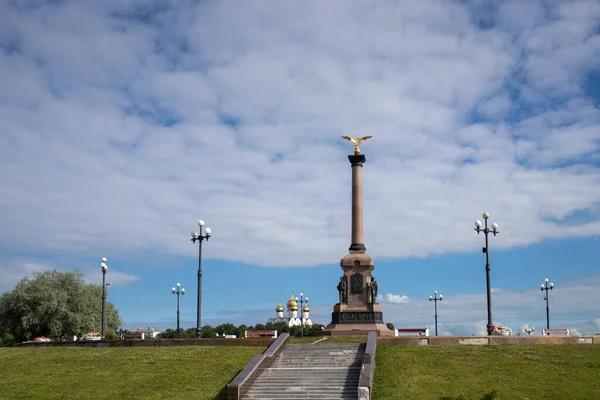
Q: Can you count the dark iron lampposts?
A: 7